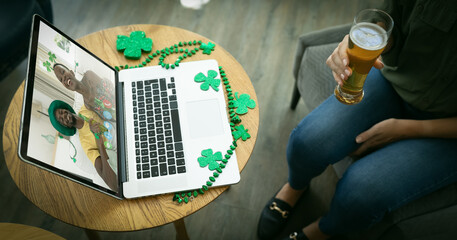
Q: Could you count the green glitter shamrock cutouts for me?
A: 6